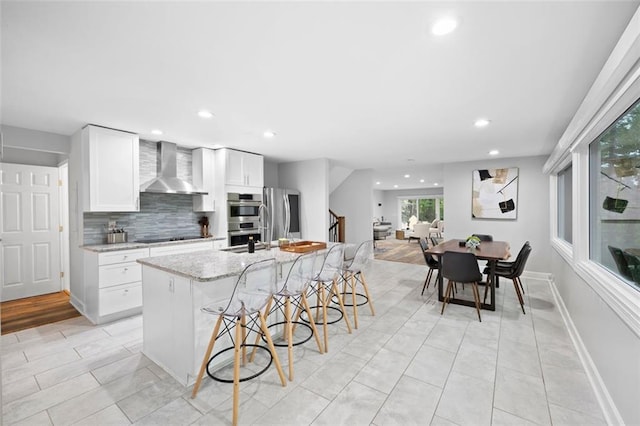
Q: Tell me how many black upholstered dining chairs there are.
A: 6